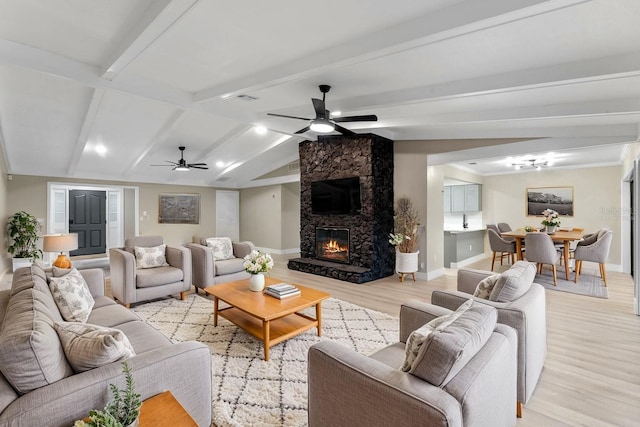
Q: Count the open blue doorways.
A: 0